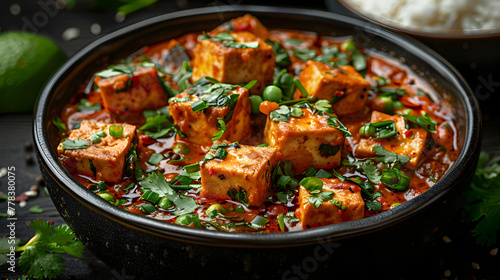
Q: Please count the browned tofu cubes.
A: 10